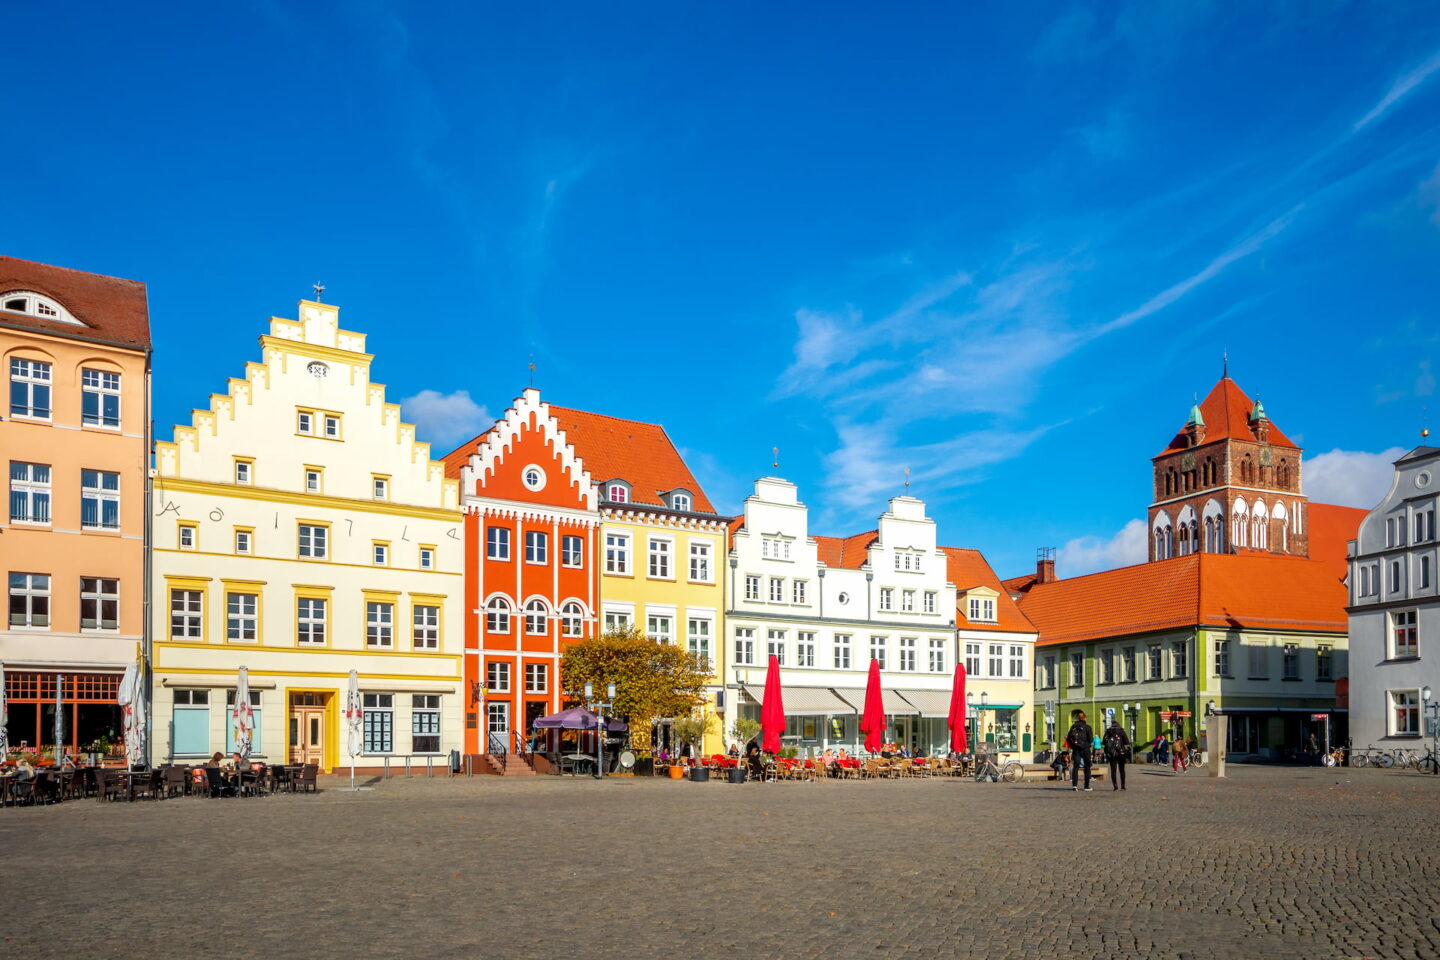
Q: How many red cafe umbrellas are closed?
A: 3